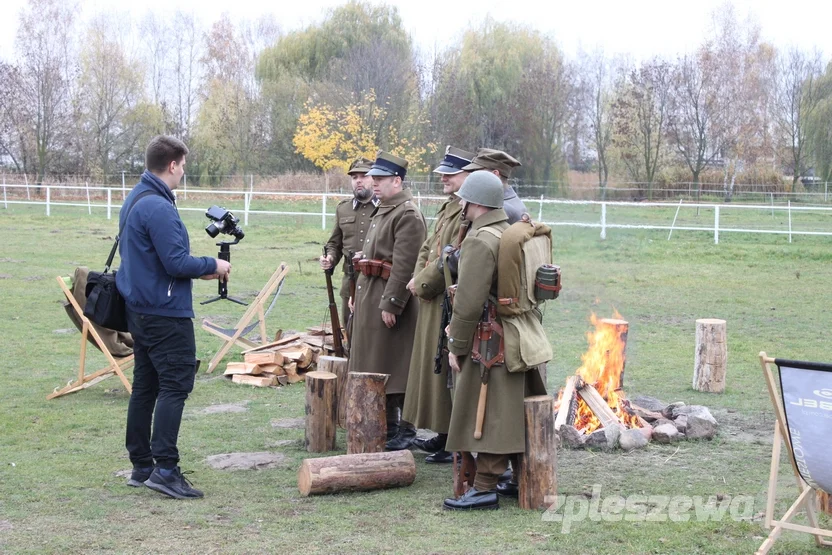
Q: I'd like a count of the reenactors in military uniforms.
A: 5